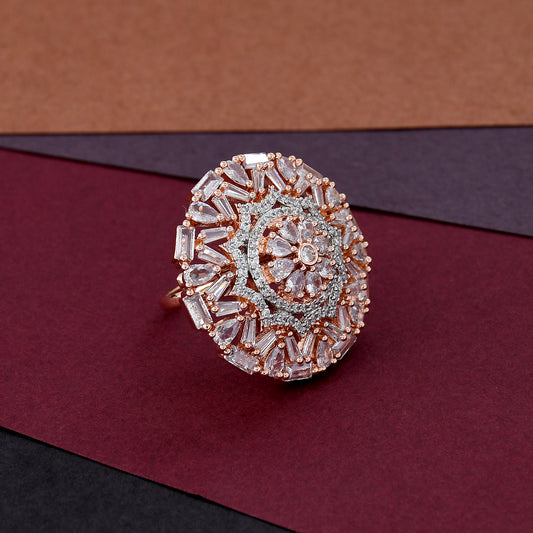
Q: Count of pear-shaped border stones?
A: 10